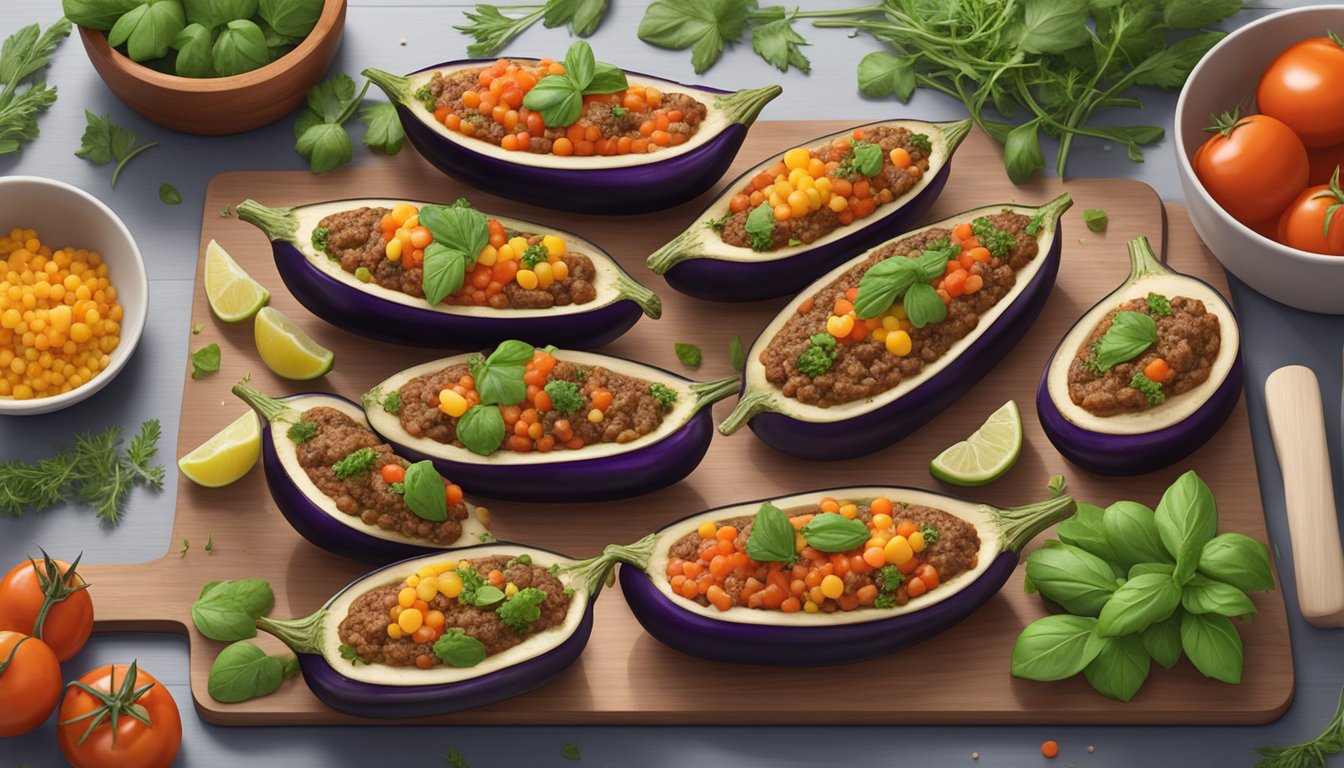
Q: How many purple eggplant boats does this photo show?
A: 9